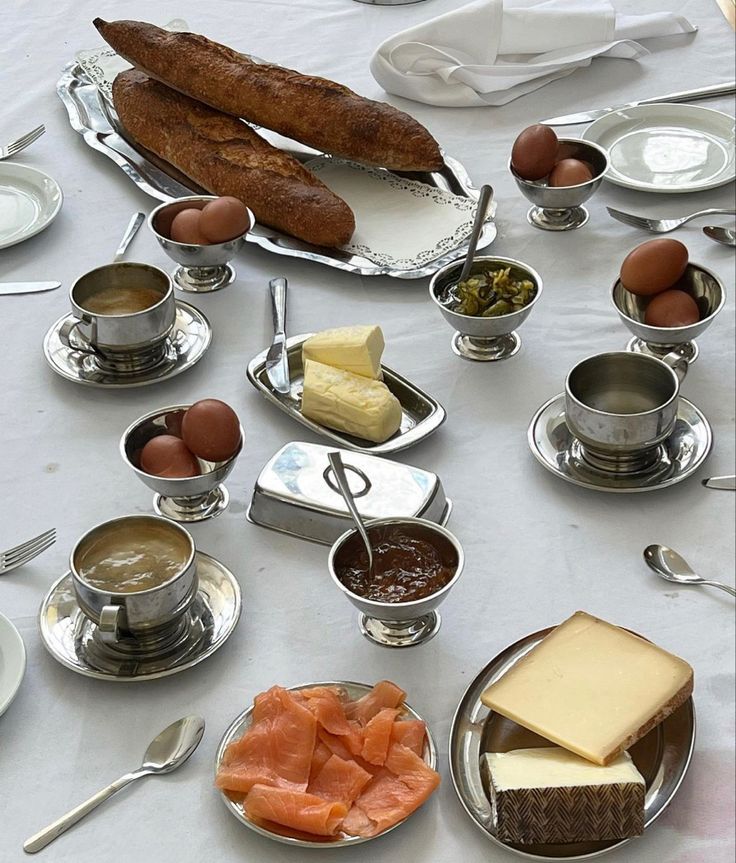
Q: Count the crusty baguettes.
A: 2